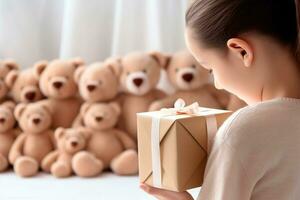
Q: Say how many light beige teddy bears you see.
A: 10